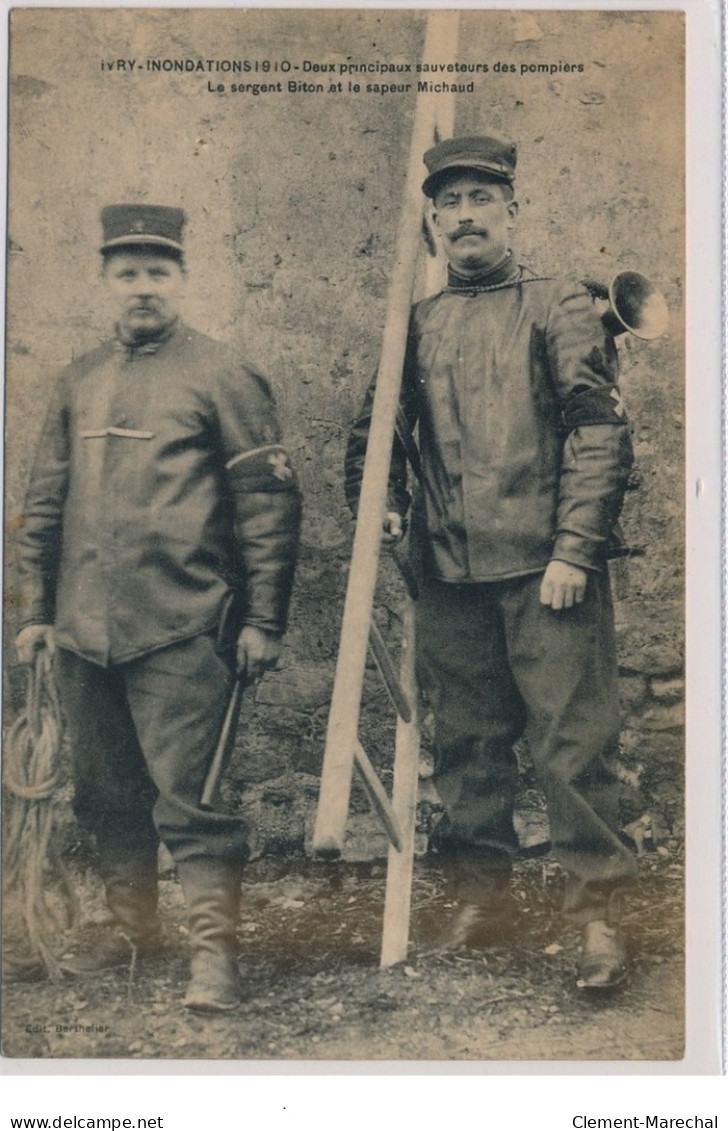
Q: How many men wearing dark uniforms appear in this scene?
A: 2